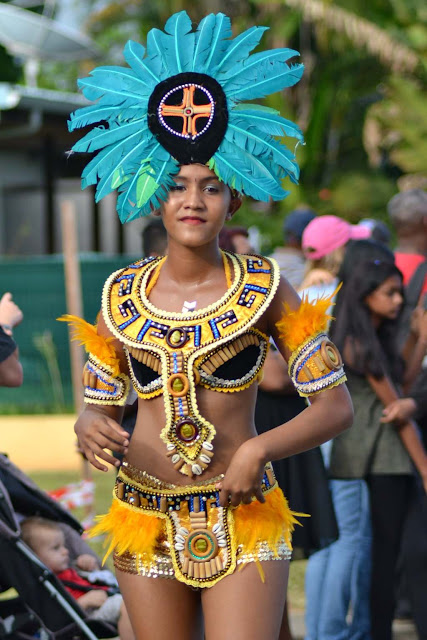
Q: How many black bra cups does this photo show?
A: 2